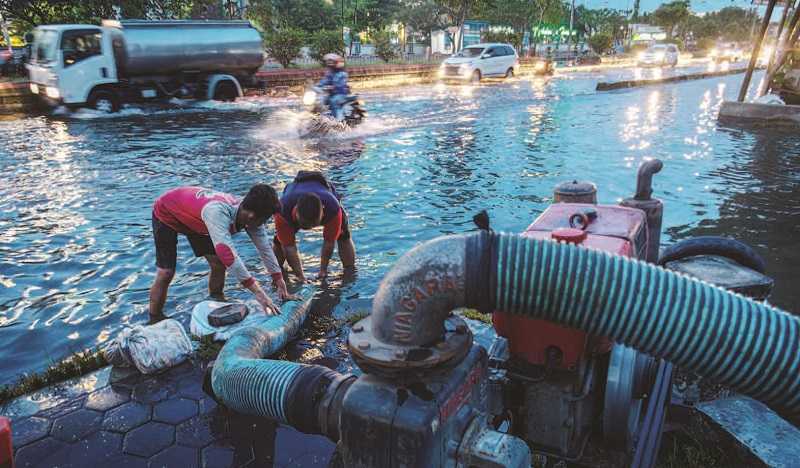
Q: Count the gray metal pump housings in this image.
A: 1